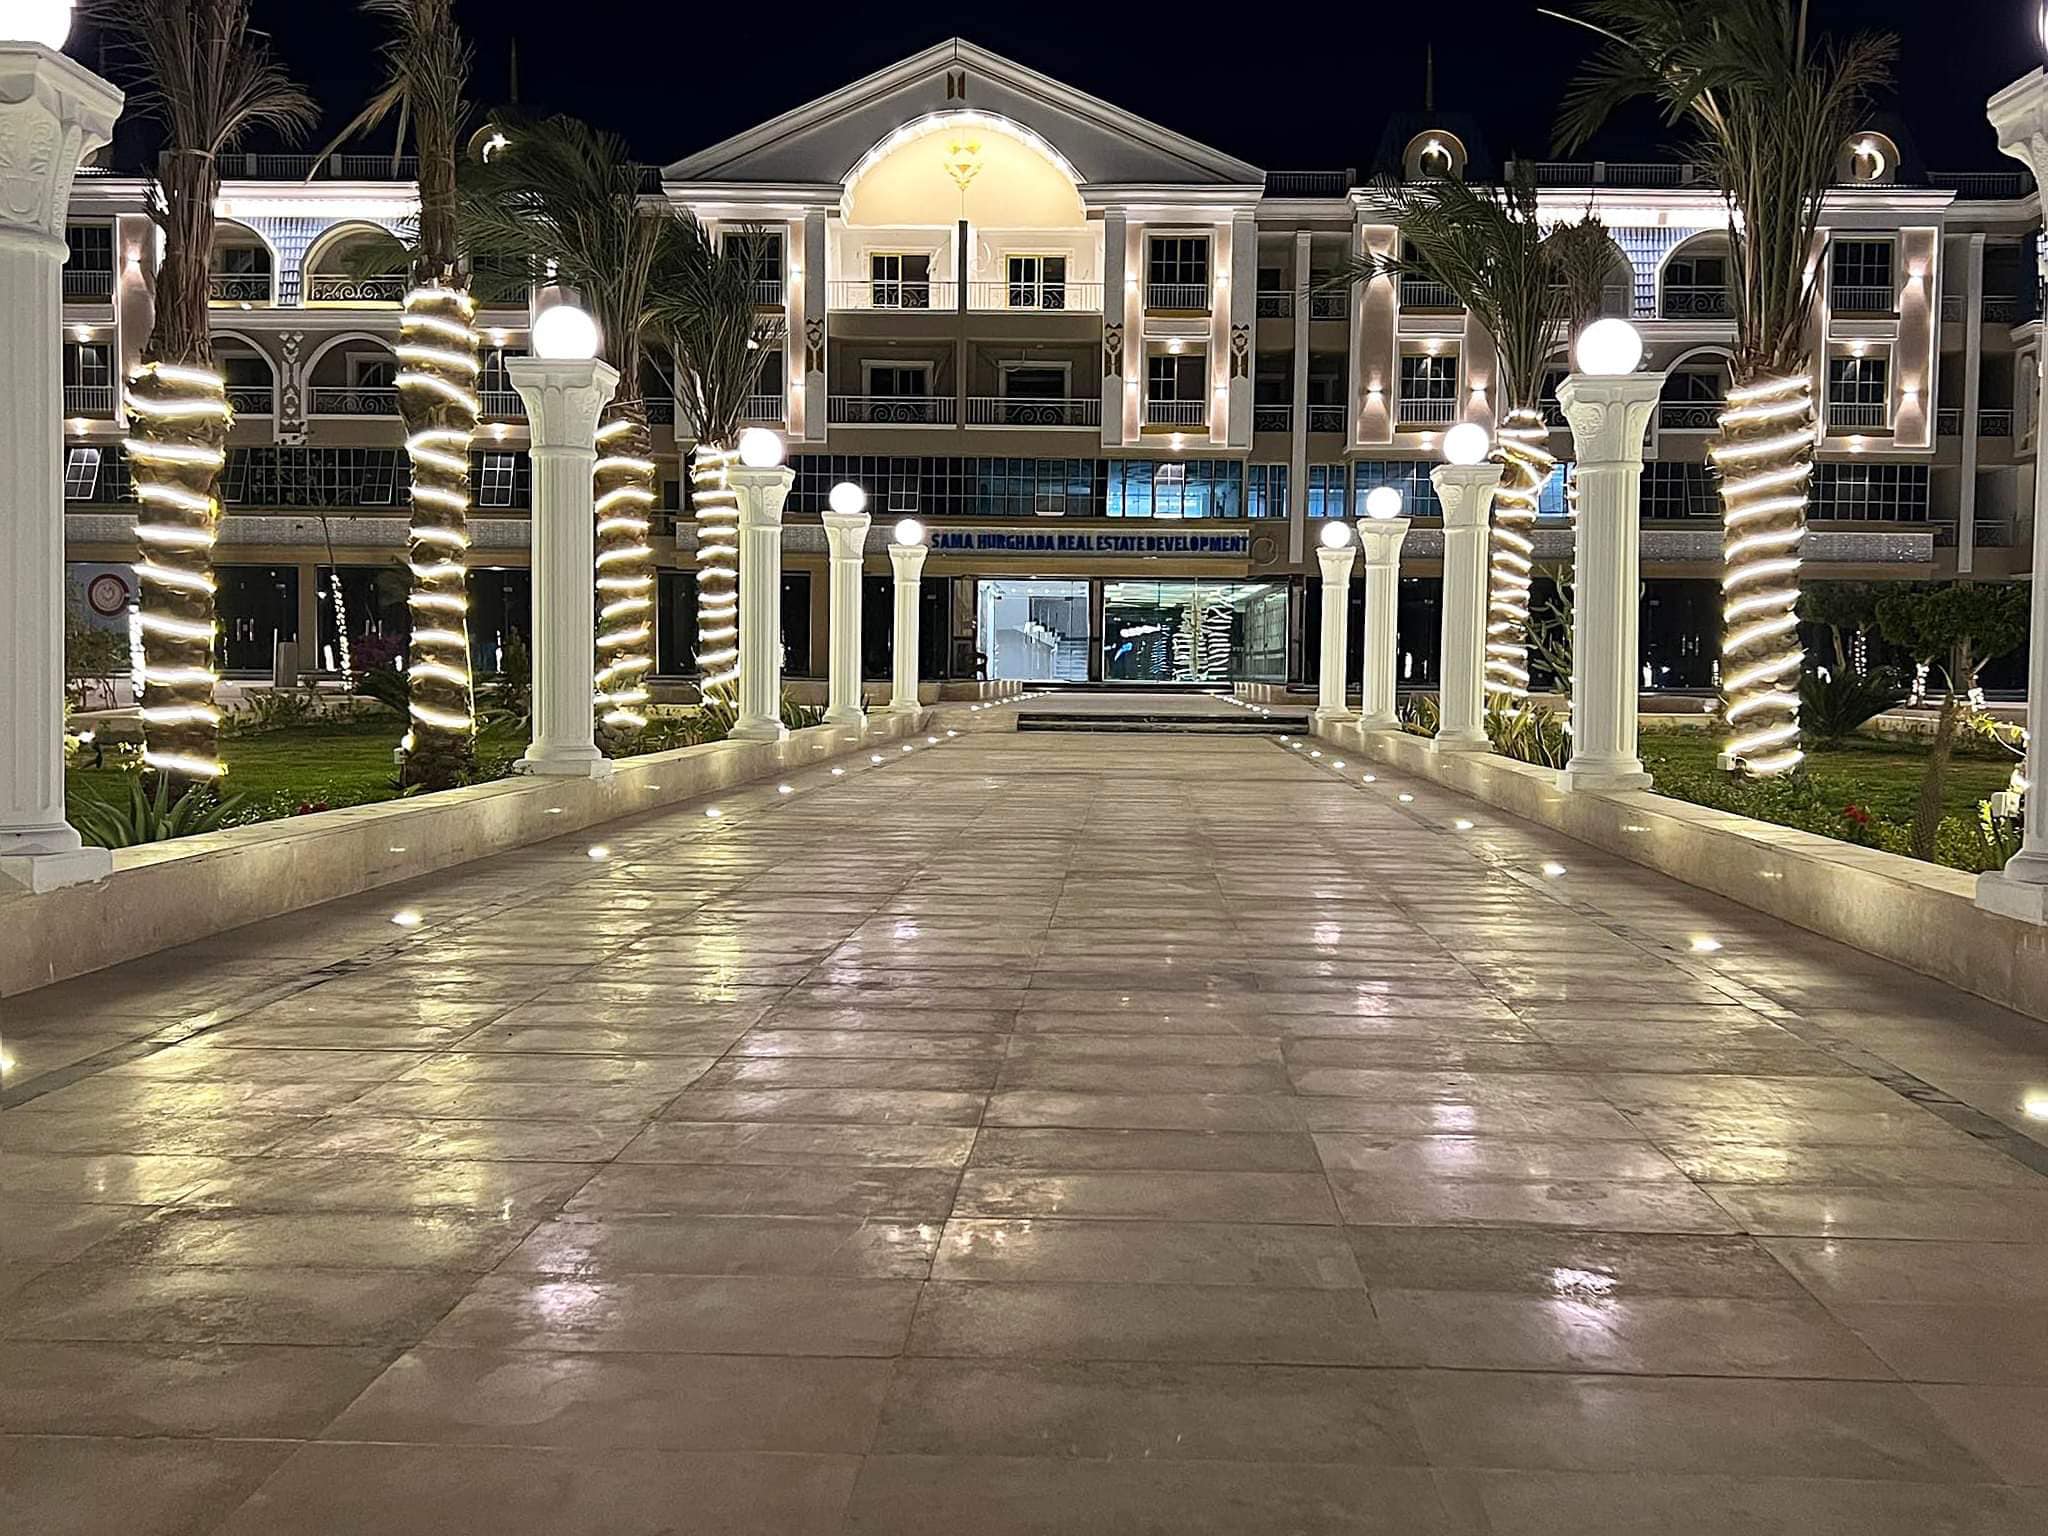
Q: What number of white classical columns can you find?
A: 10